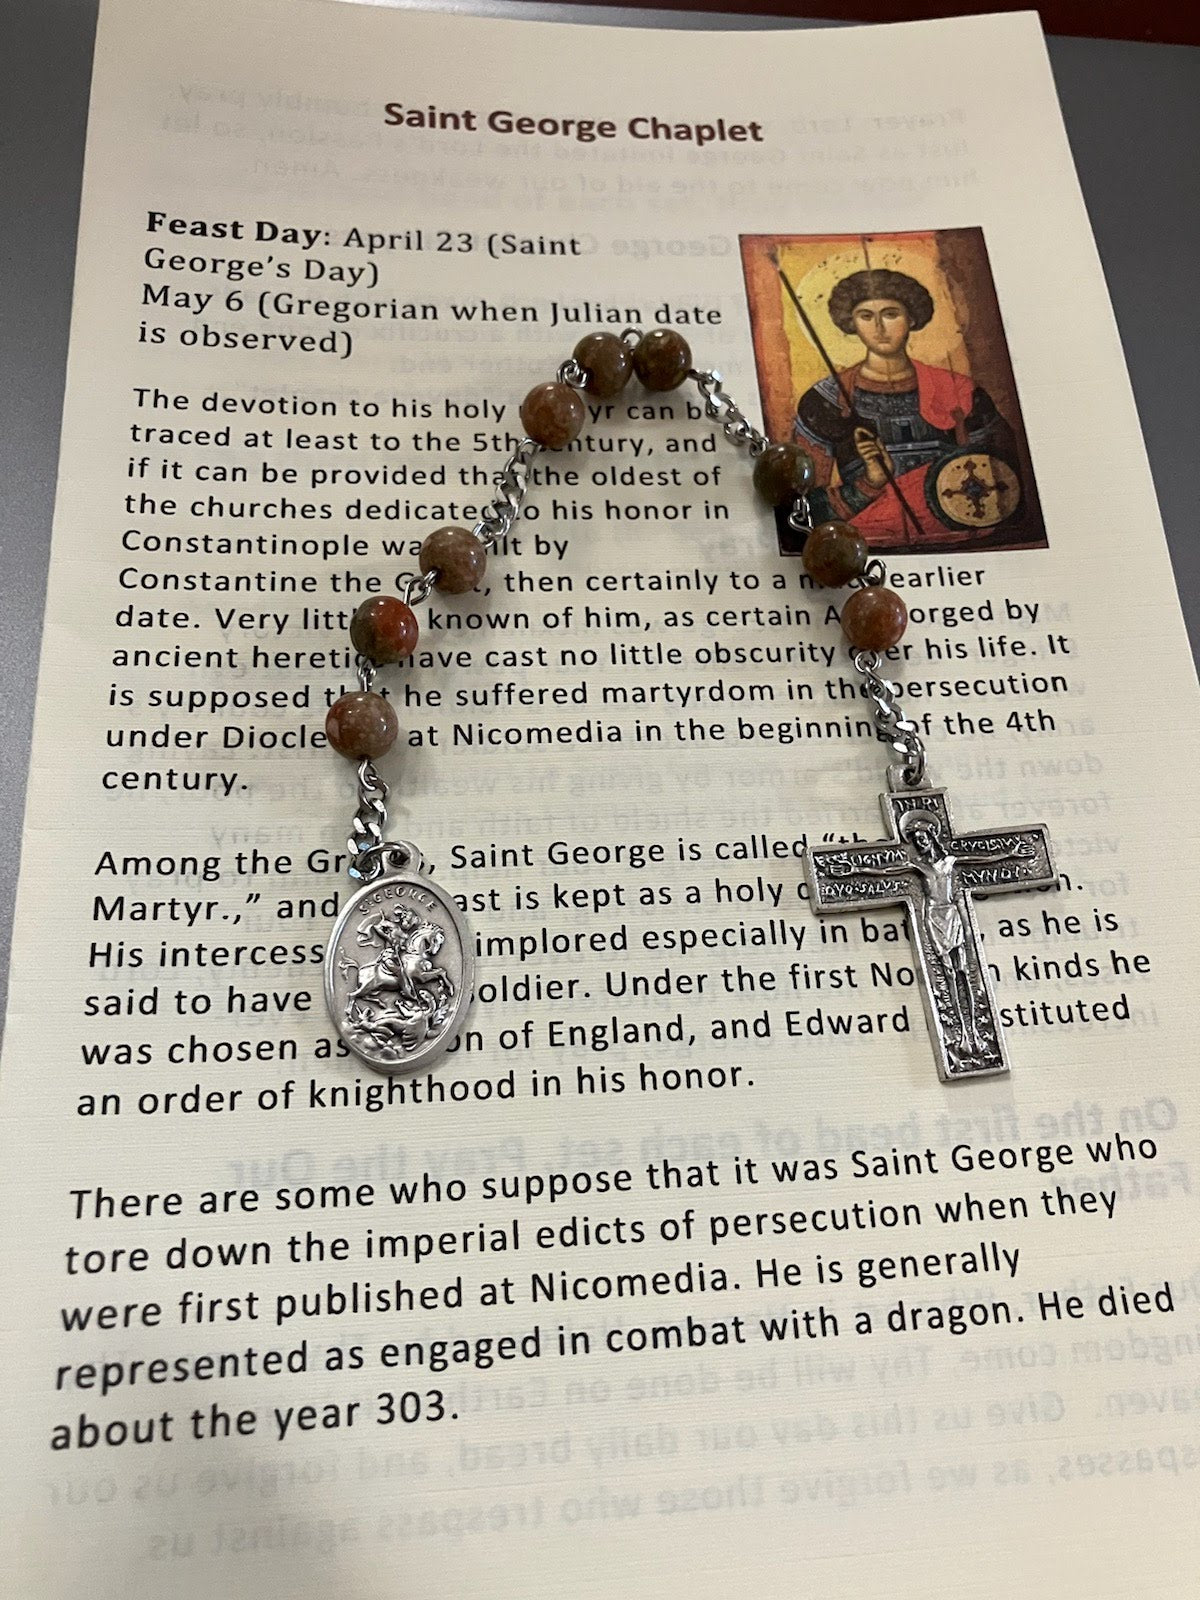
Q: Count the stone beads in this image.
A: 9